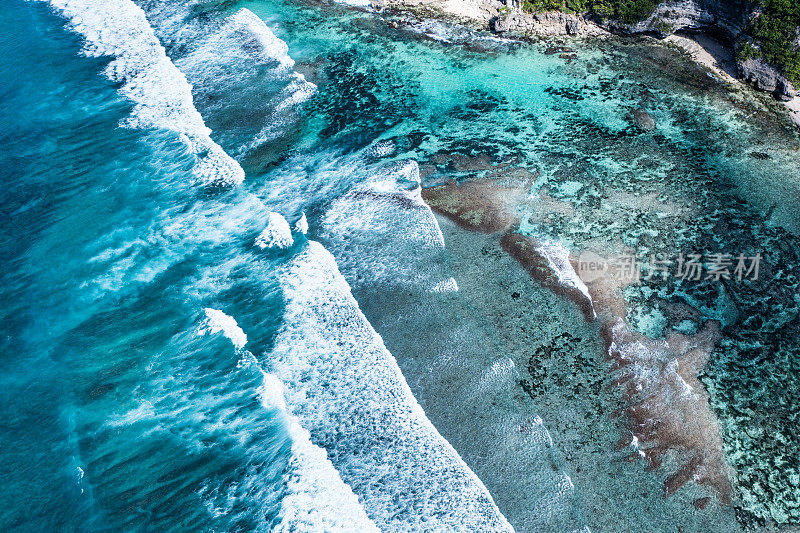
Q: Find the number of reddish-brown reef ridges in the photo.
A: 3